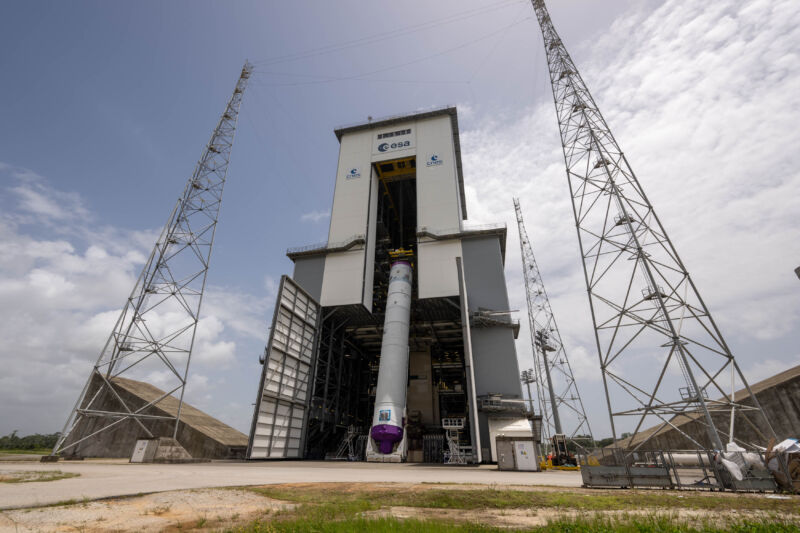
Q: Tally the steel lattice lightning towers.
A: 3